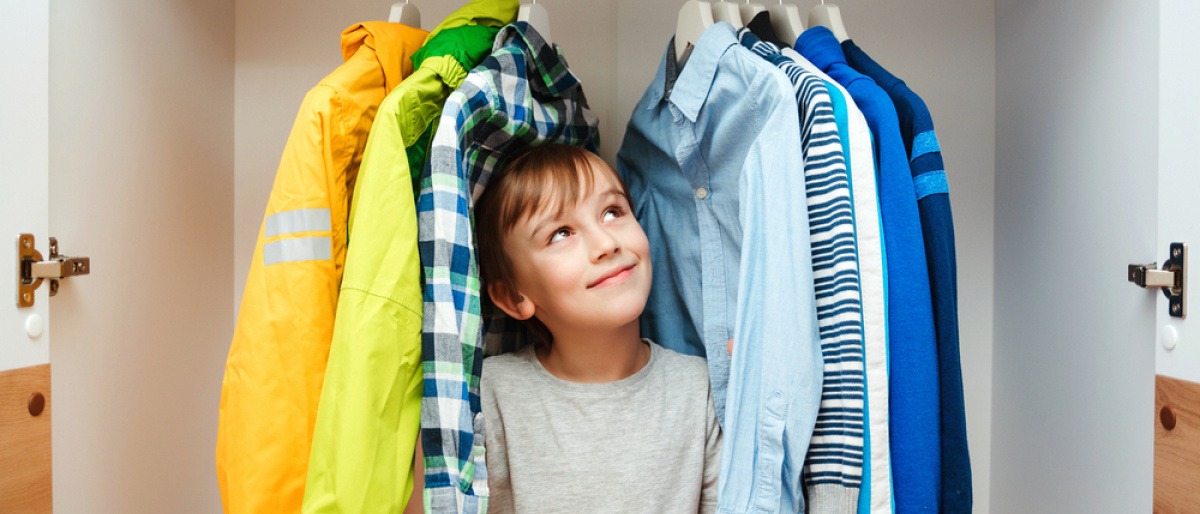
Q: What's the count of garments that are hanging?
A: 8